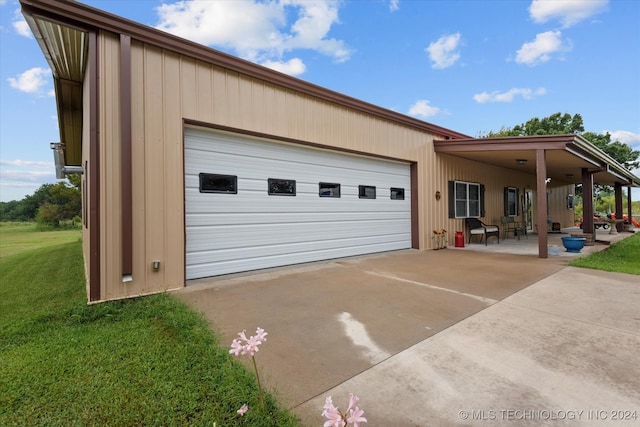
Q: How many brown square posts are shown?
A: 4